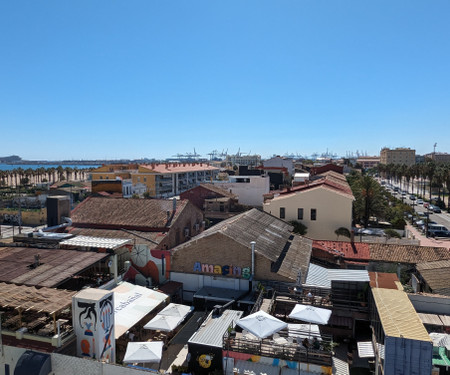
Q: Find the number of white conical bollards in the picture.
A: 0